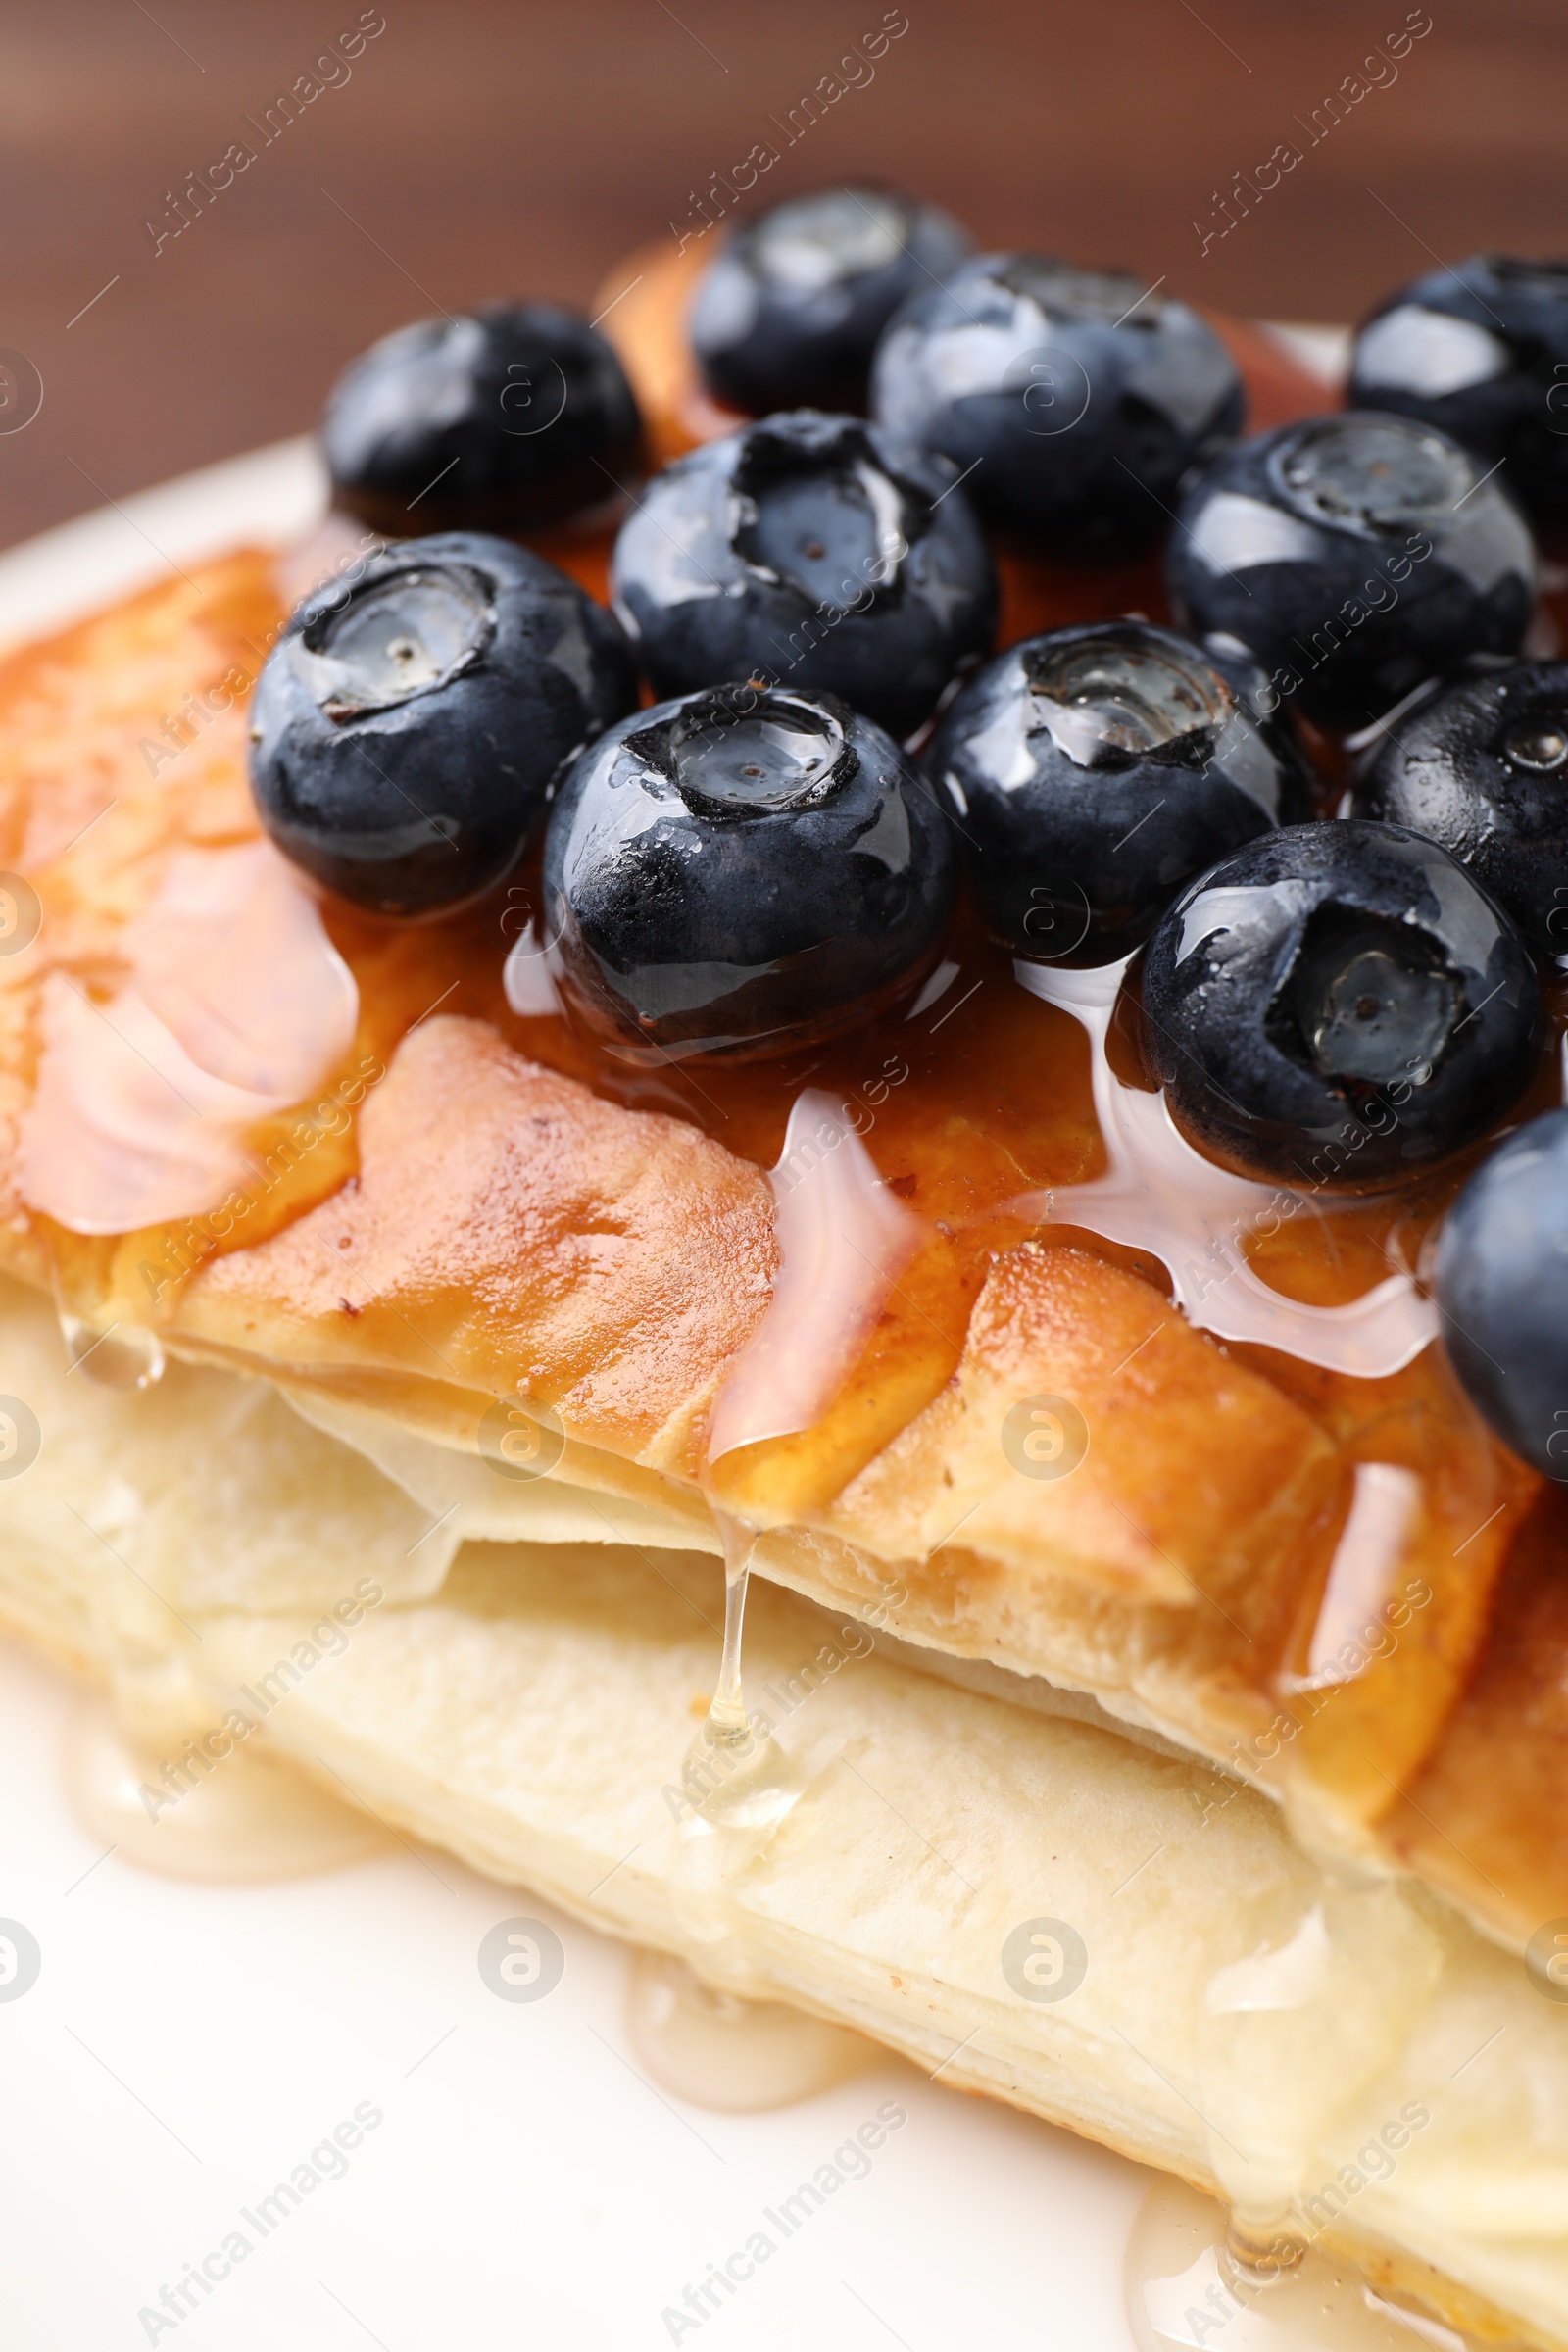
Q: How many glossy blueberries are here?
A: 12